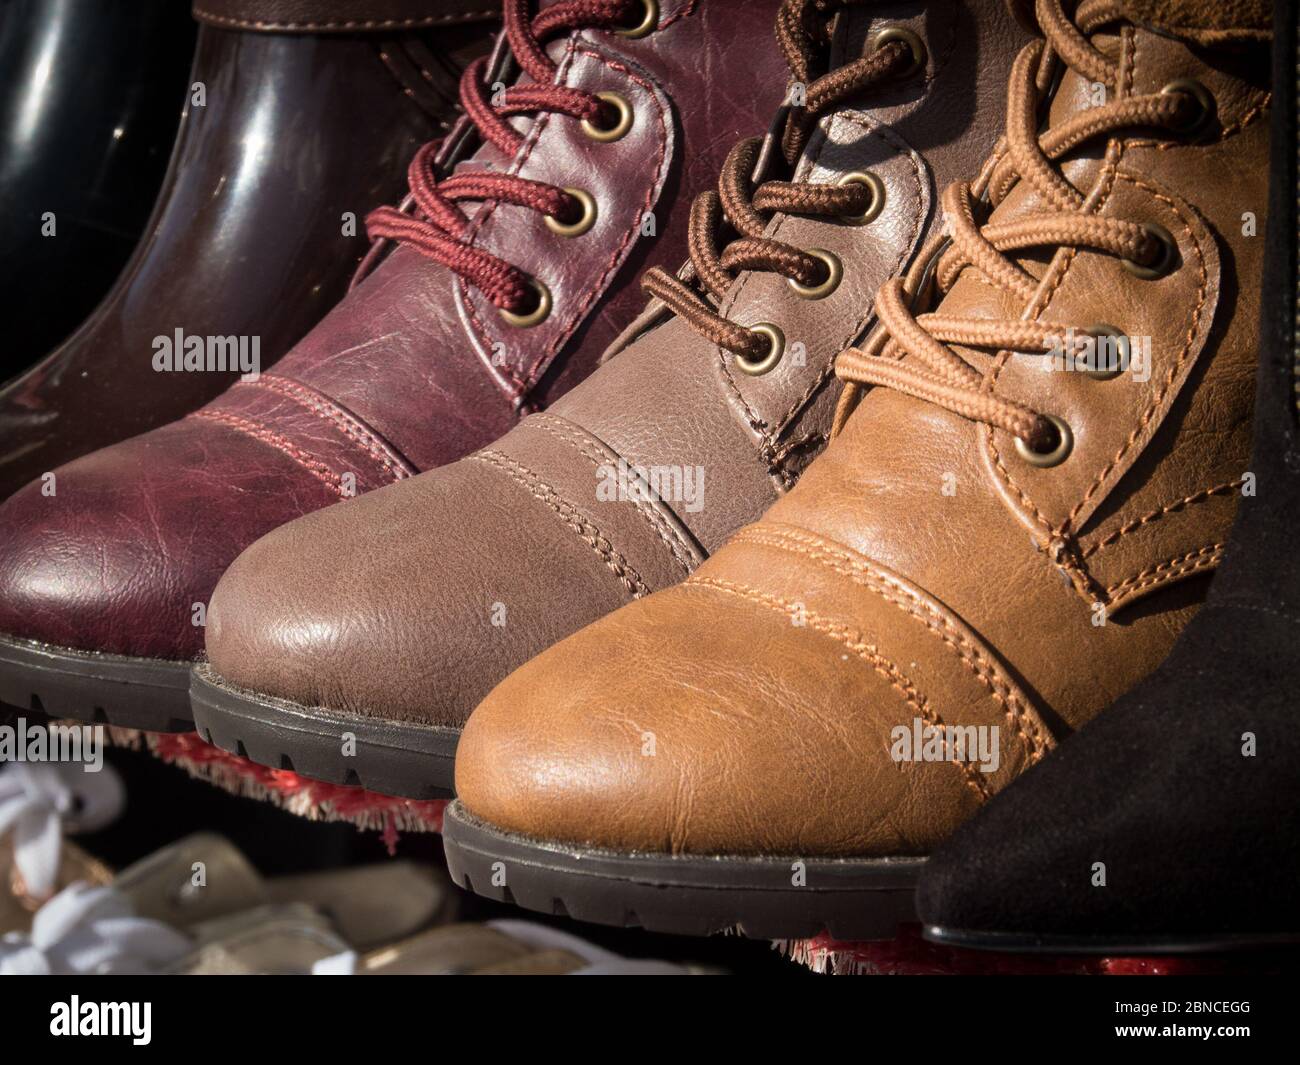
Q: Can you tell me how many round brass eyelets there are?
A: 12